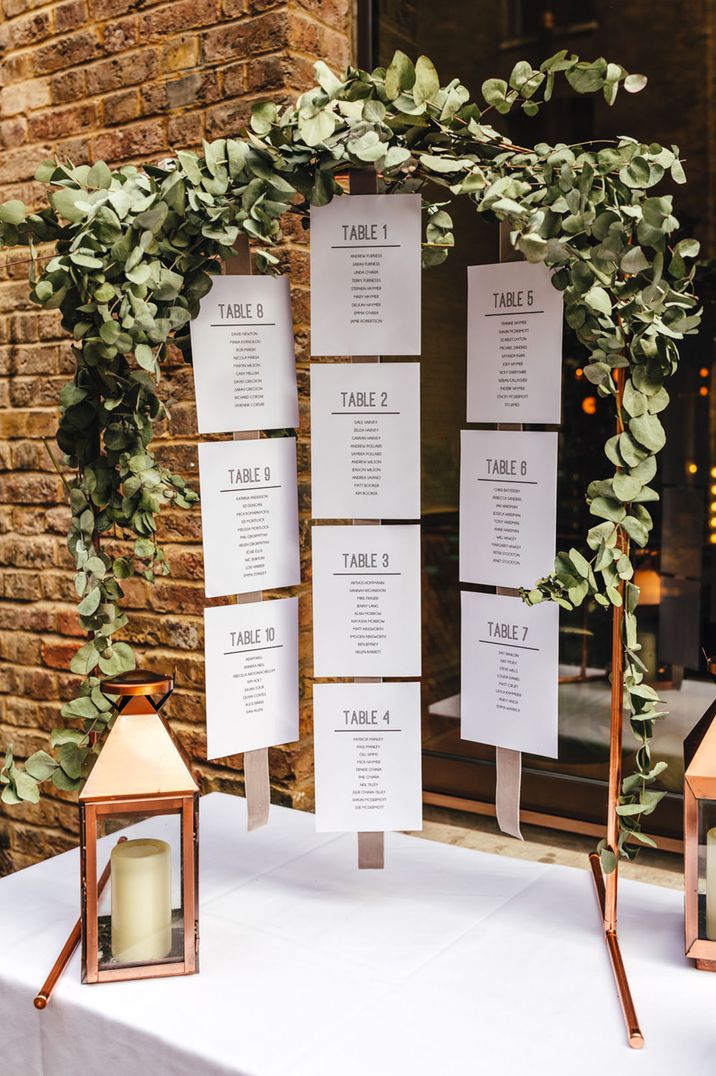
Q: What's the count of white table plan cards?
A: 10